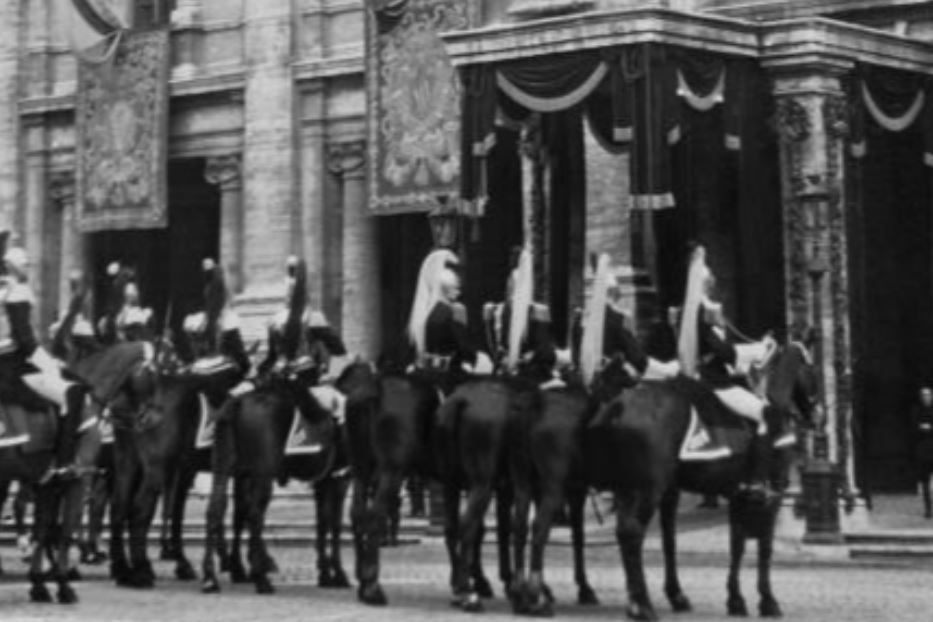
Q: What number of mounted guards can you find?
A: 9